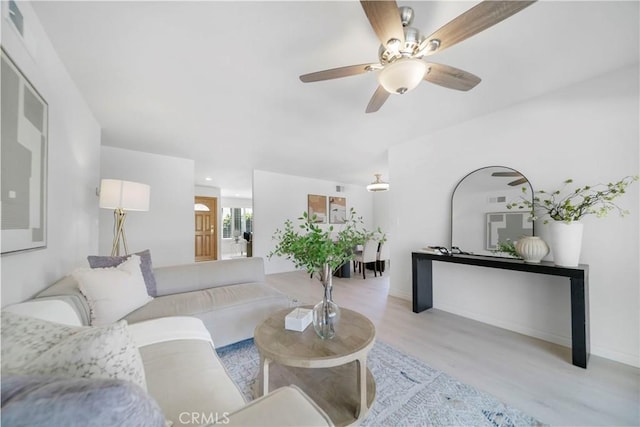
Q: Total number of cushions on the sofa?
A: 4